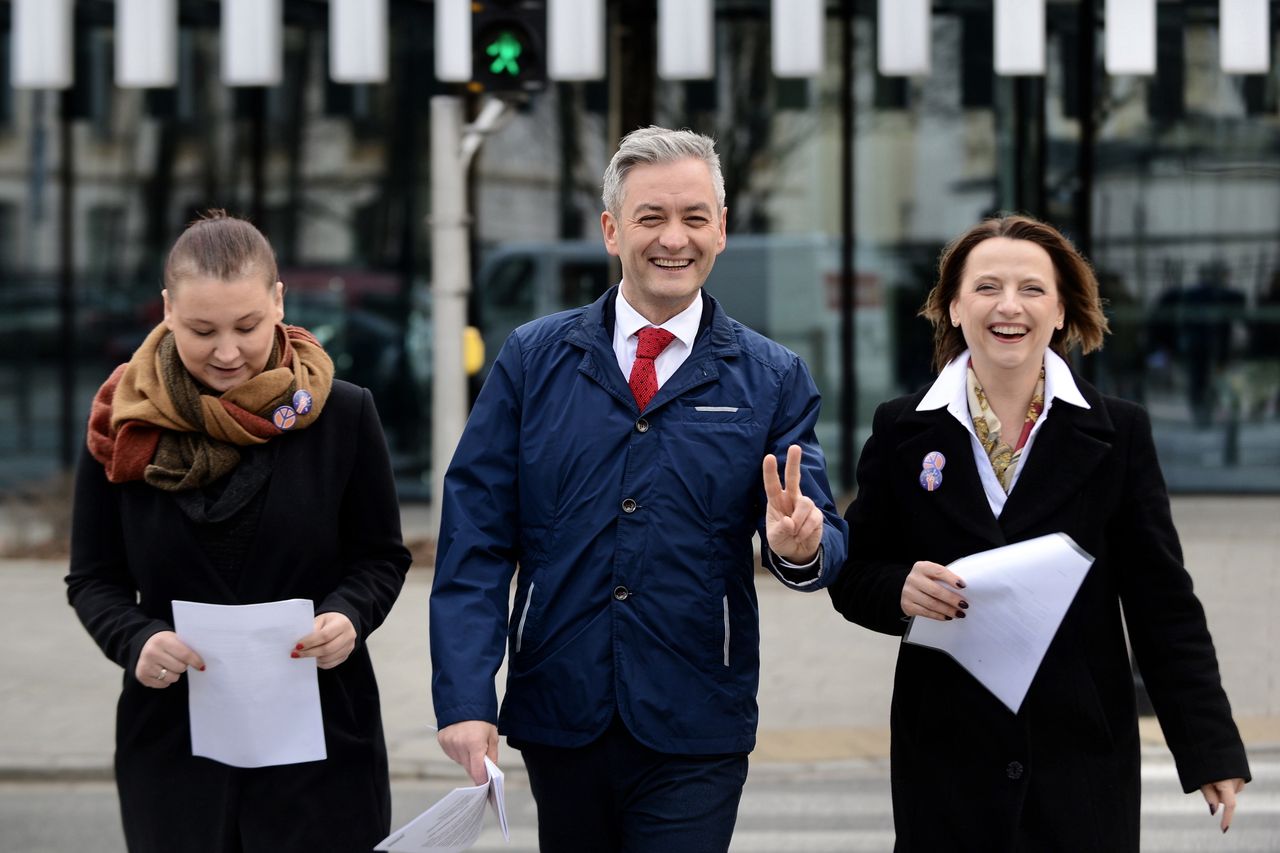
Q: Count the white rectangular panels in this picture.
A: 12